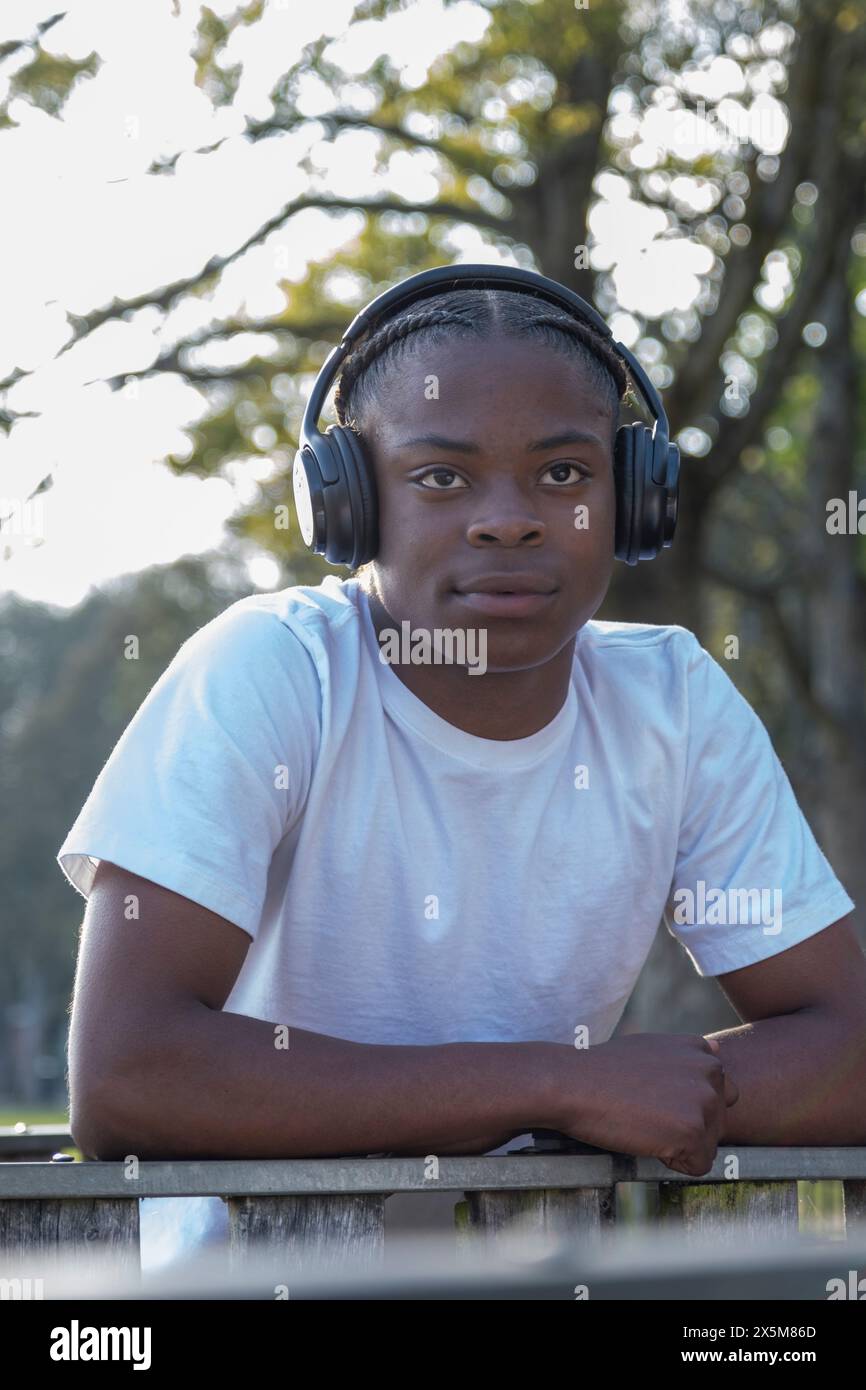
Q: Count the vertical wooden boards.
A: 5